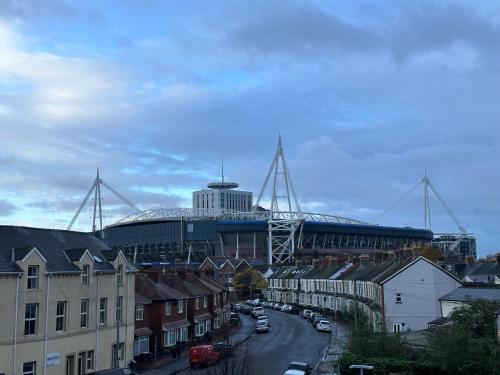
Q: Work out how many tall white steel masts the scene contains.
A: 3